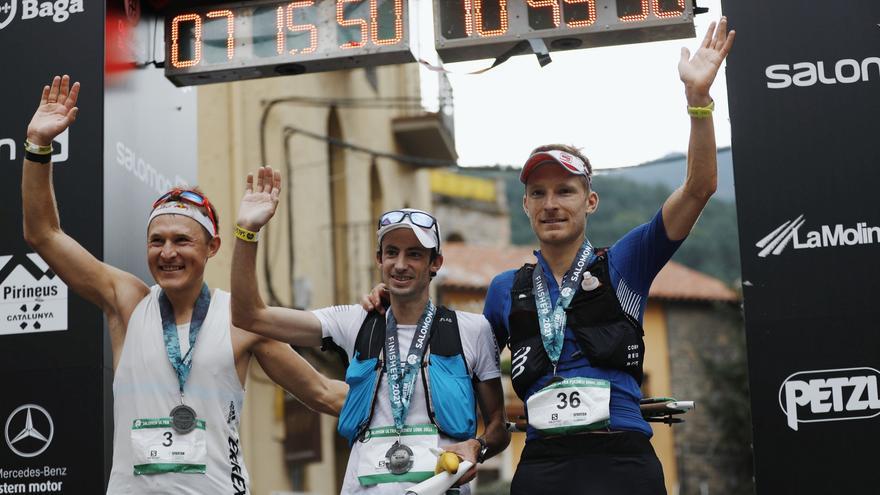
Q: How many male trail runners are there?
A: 3